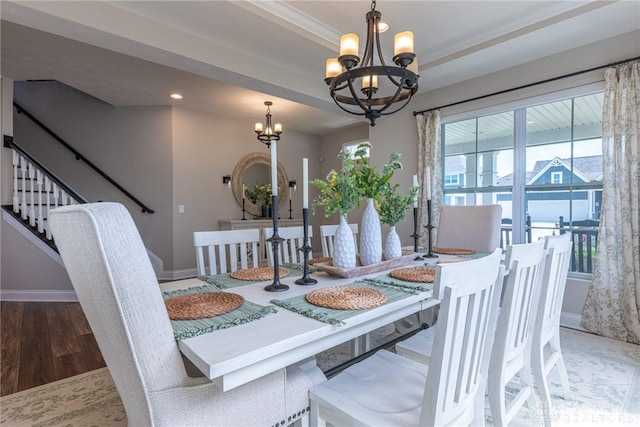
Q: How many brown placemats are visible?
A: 7